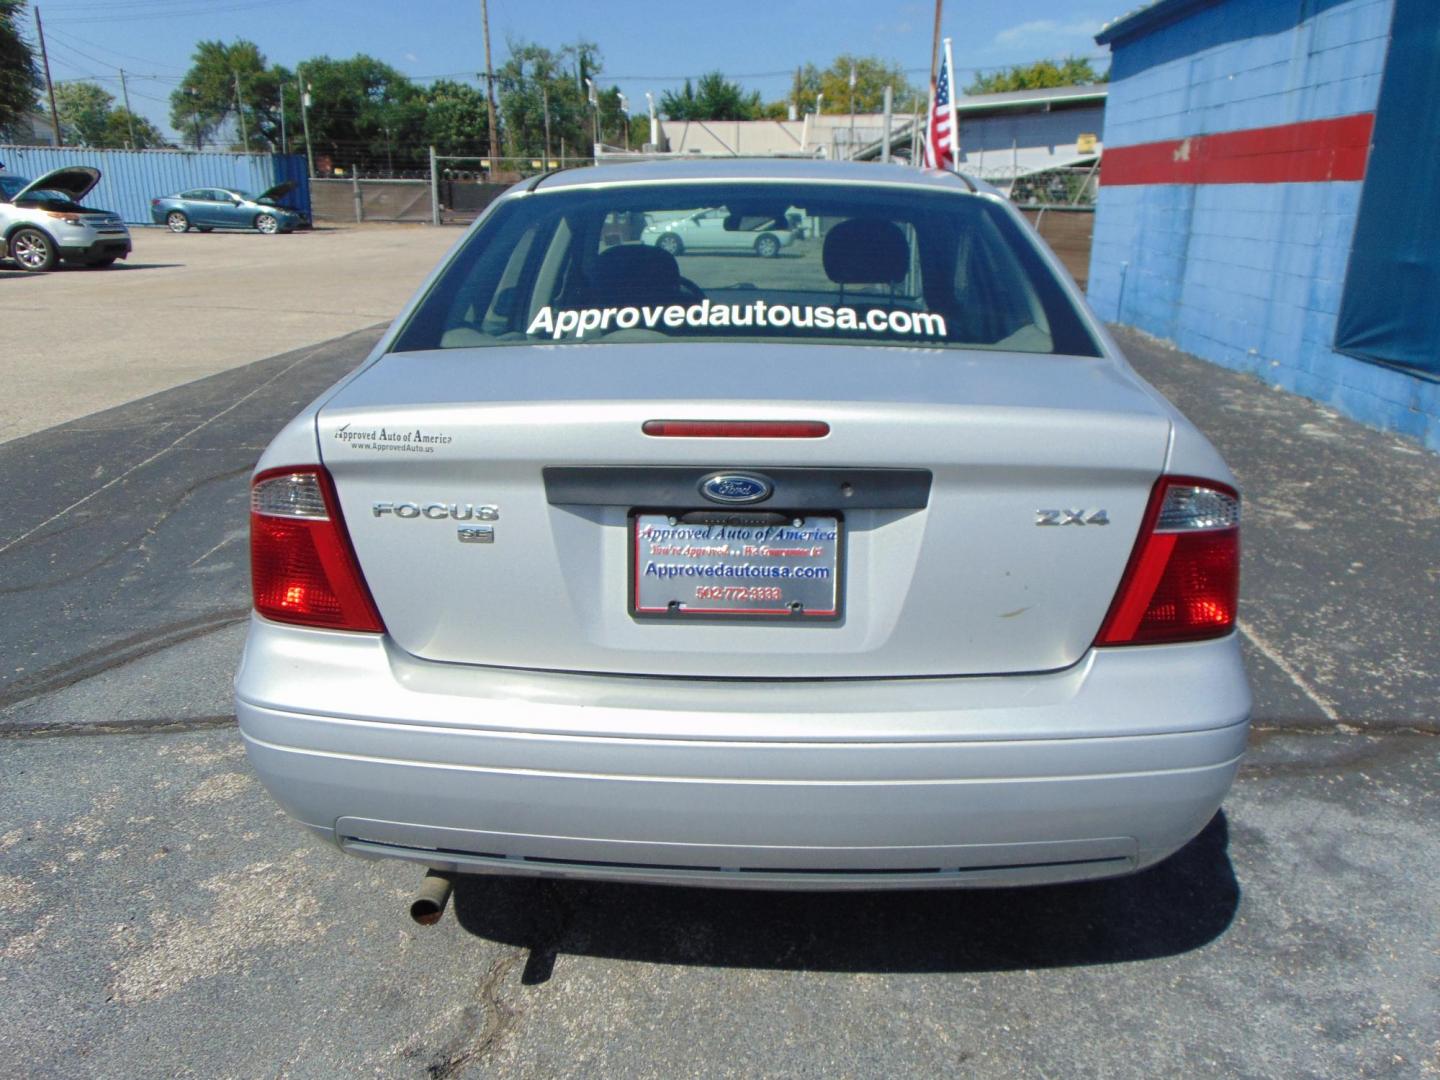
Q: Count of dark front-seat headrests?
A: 2